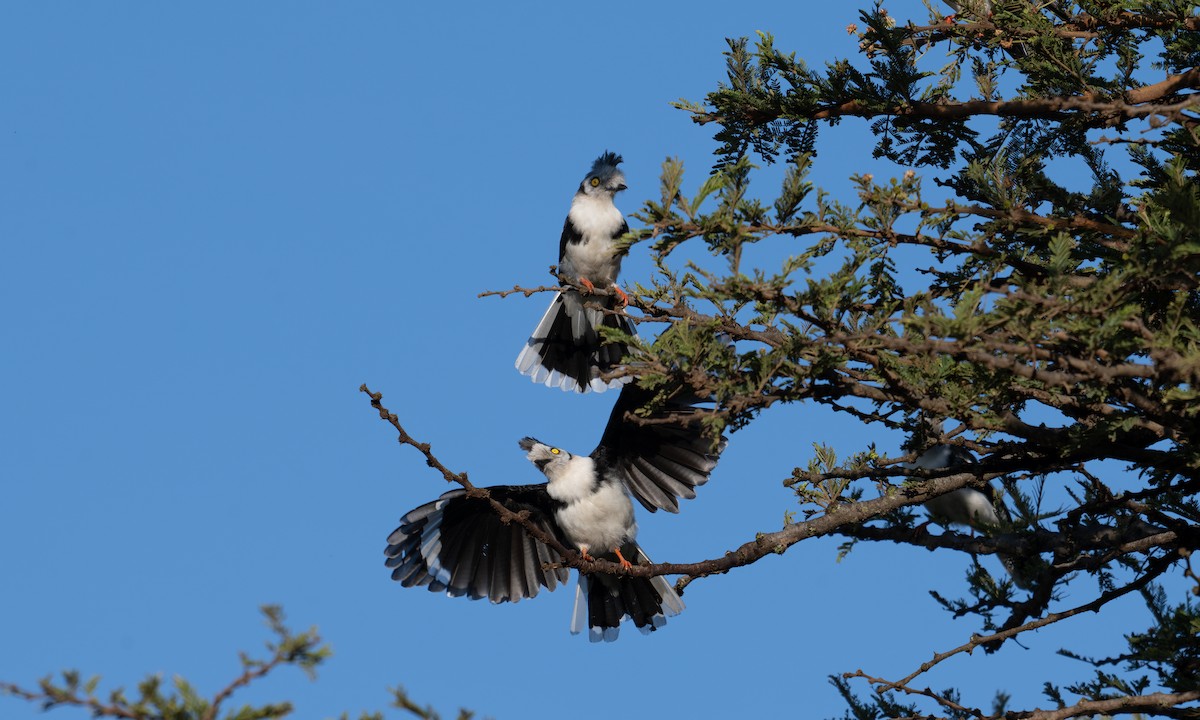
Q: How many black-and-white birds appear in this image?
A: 3